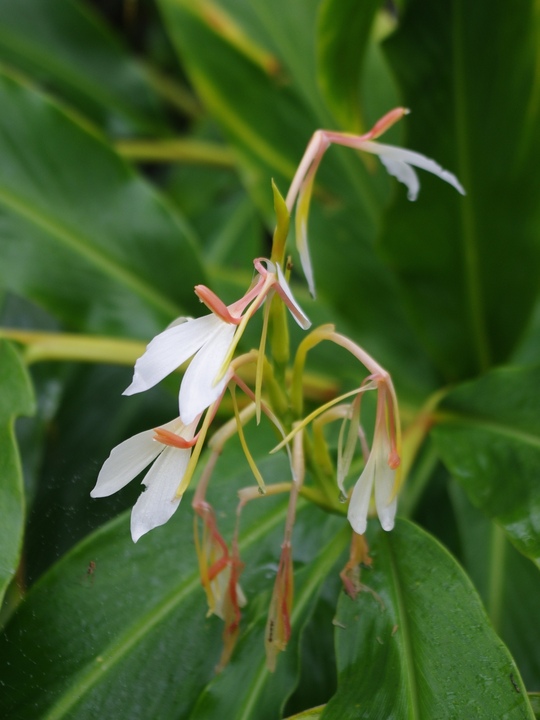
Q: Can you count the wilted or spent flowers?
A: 4